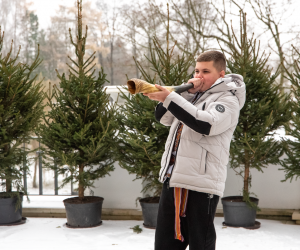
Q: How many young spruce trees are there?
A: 5